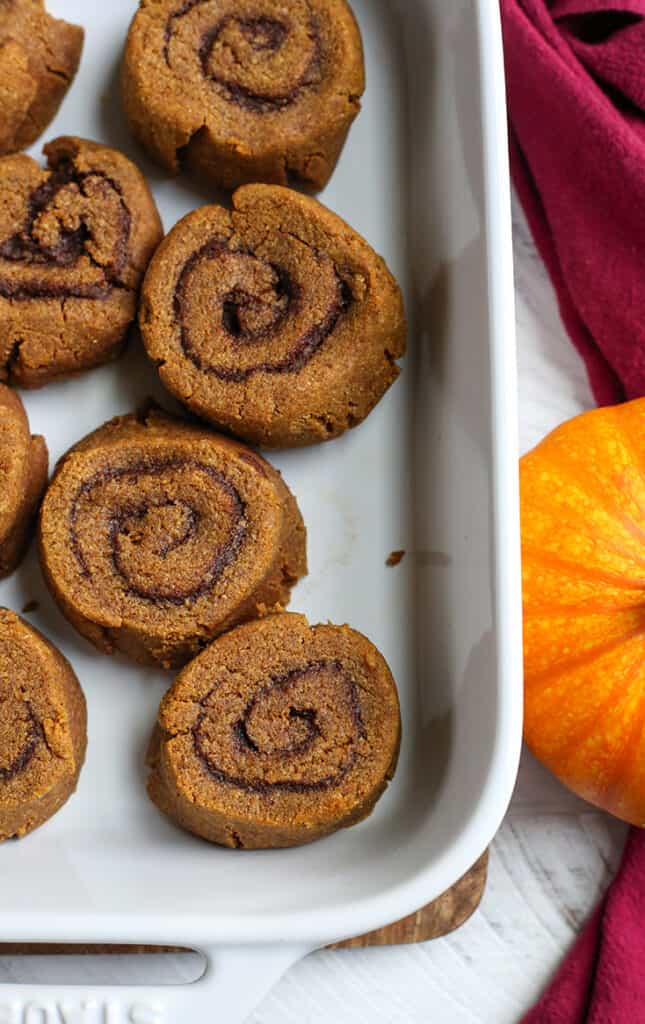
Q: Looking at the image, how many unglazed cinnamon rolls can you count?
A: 8